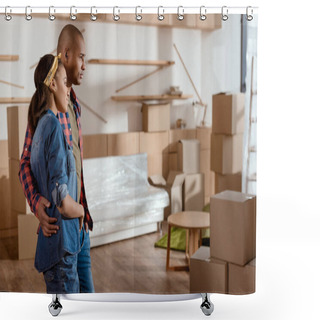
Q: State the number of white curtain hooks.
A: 12